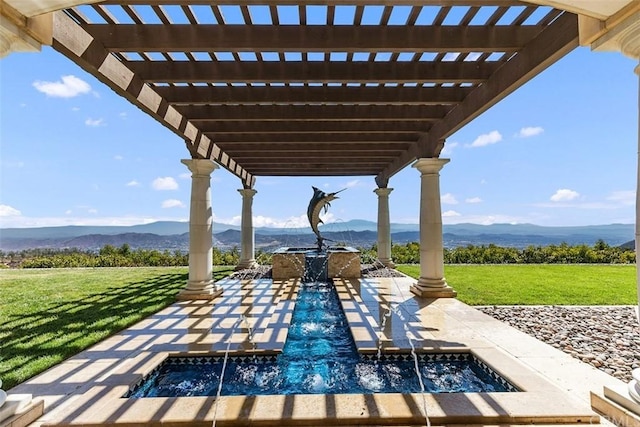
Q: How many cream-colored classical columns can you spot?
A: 4